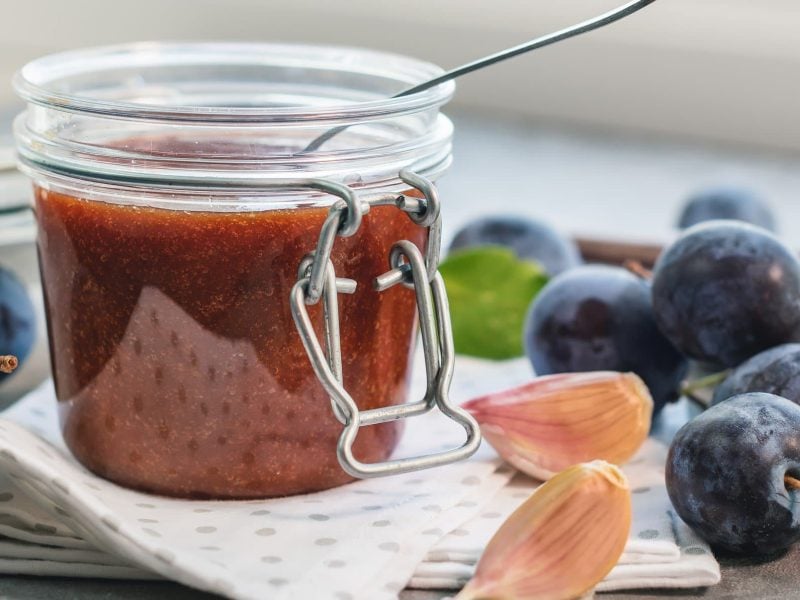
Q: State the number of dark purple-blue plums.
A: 7